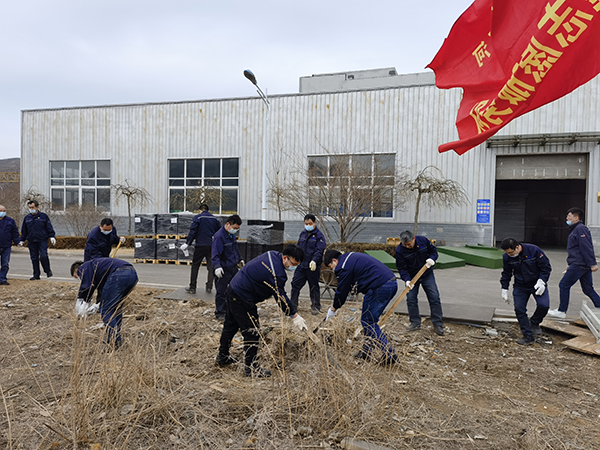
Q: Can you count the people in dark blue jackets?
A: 12